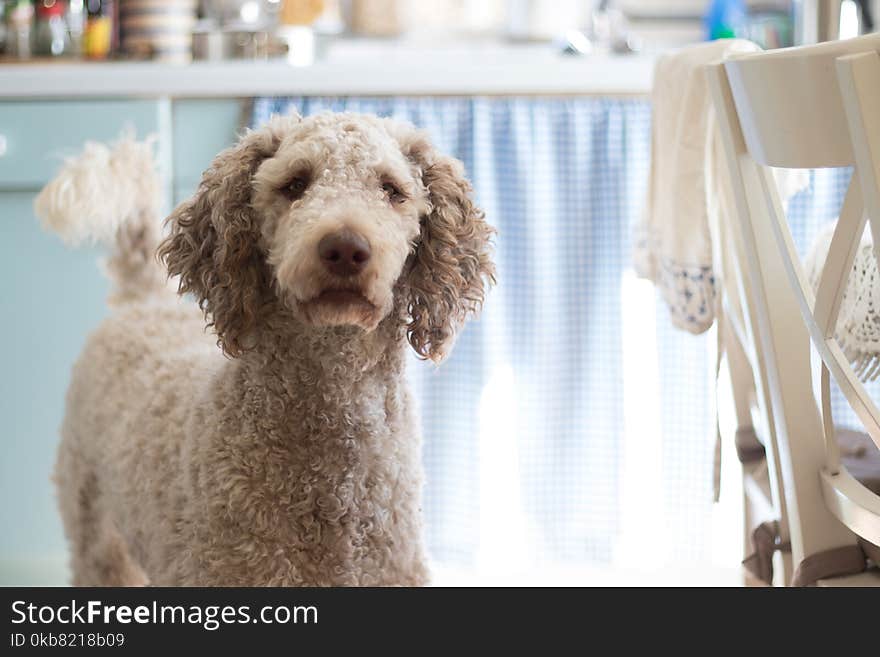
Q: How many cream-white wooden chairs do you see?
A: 2